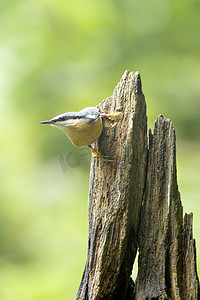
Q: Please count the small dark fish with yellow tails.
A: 0